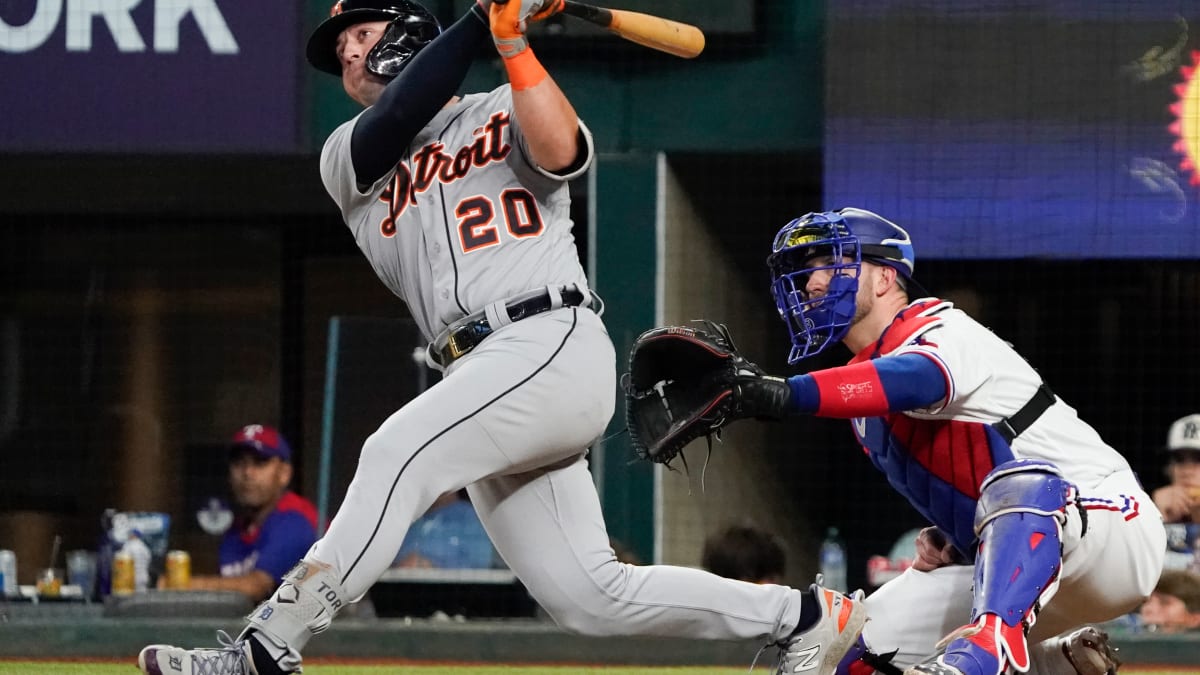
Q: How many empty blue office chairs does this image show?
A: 0